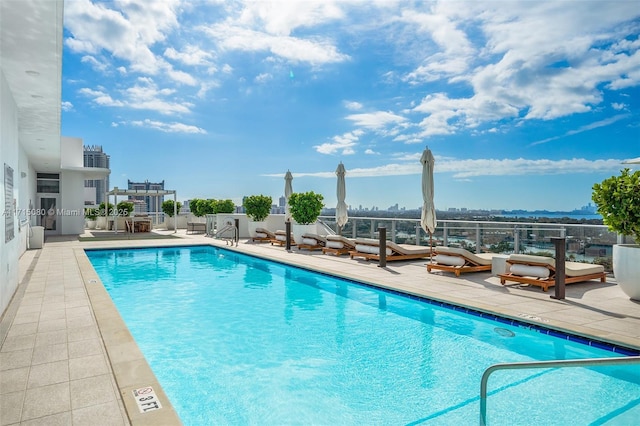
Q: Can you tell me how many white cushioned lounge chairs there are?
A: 7